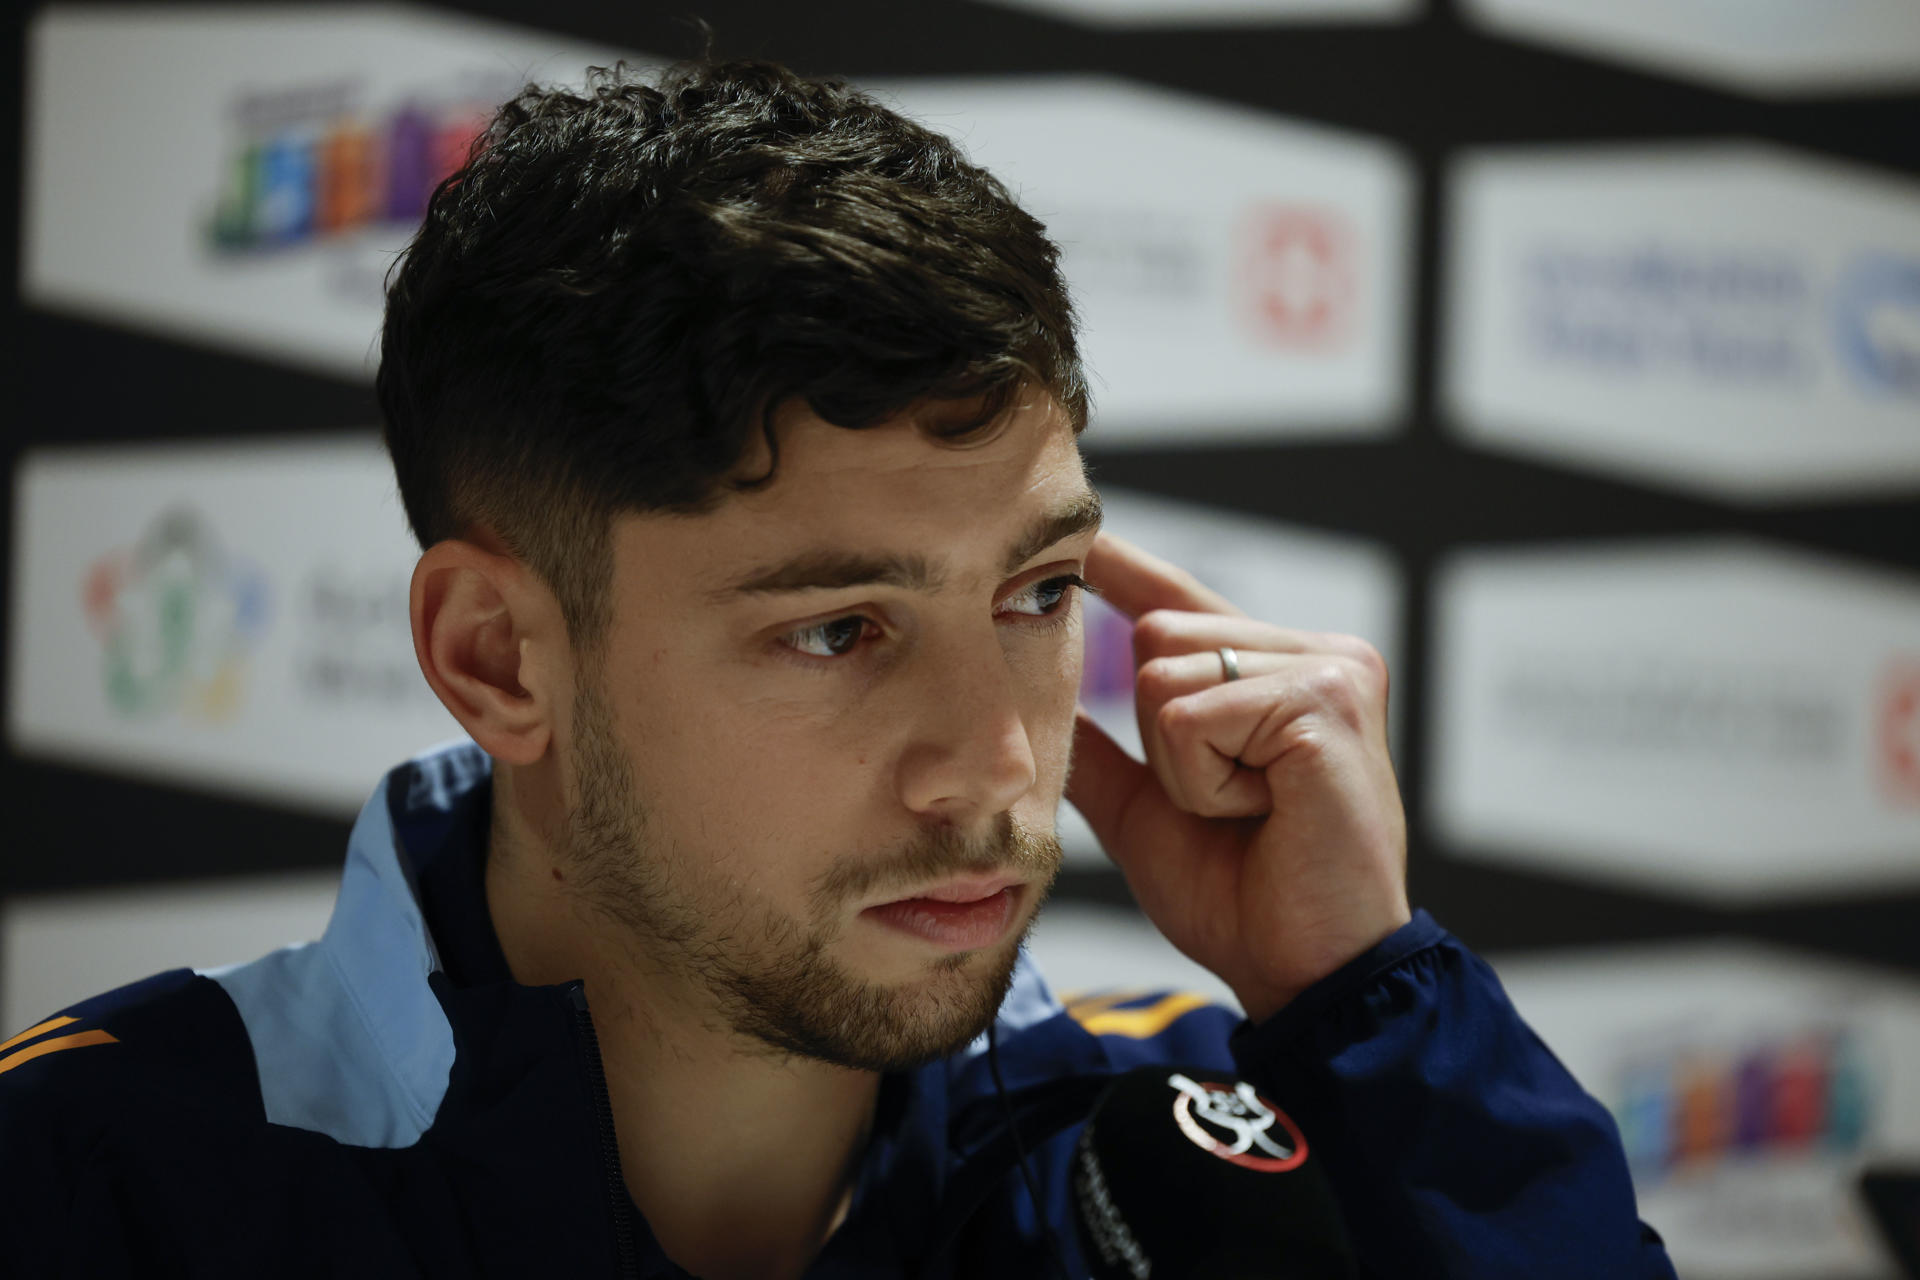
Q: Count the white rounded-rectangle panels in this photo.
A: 11